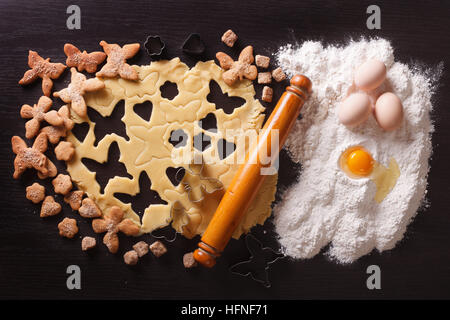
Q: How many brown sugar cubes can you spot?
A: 10